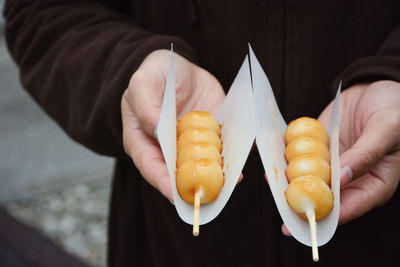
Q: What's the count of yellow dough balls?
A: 8